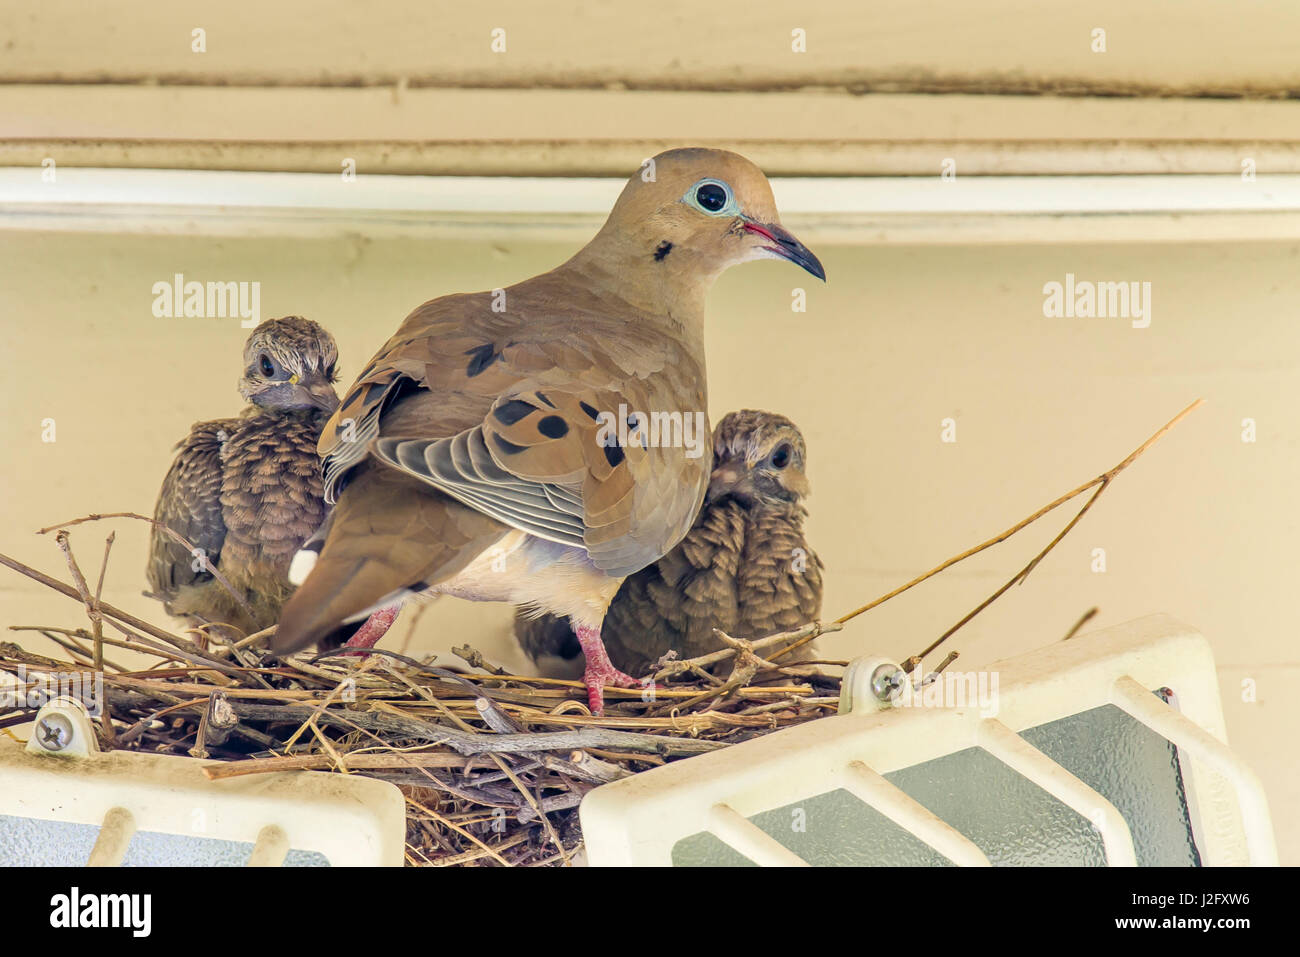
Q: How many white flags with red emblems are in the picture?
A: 0